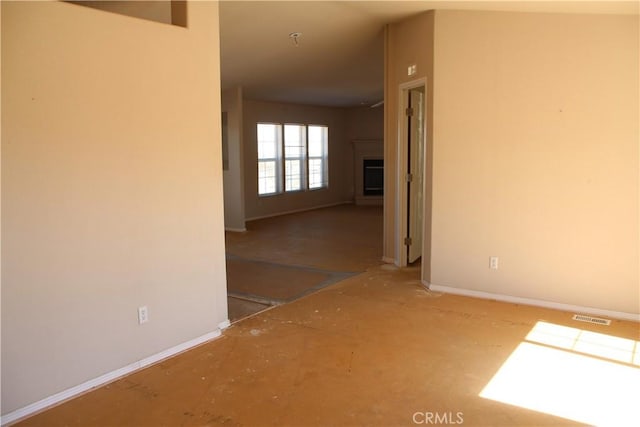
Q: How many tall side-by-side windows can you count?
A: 3